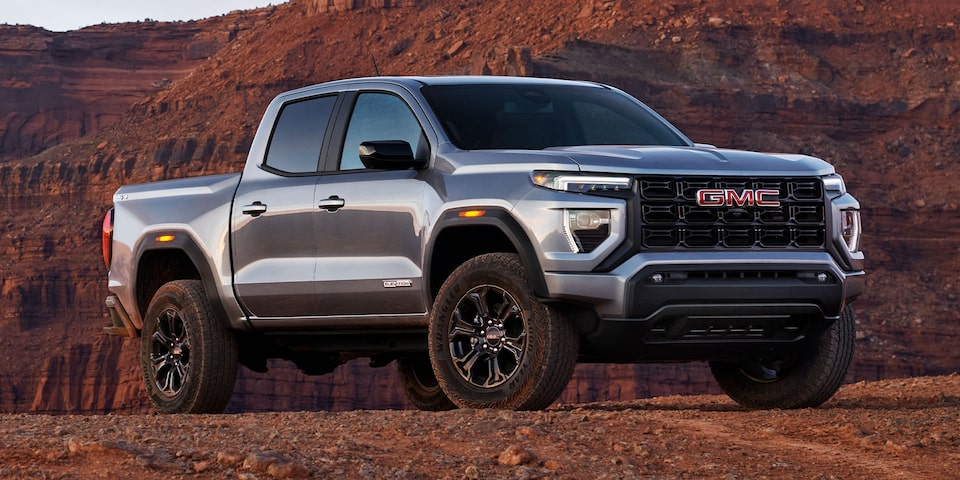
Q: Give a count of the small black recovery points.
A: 2